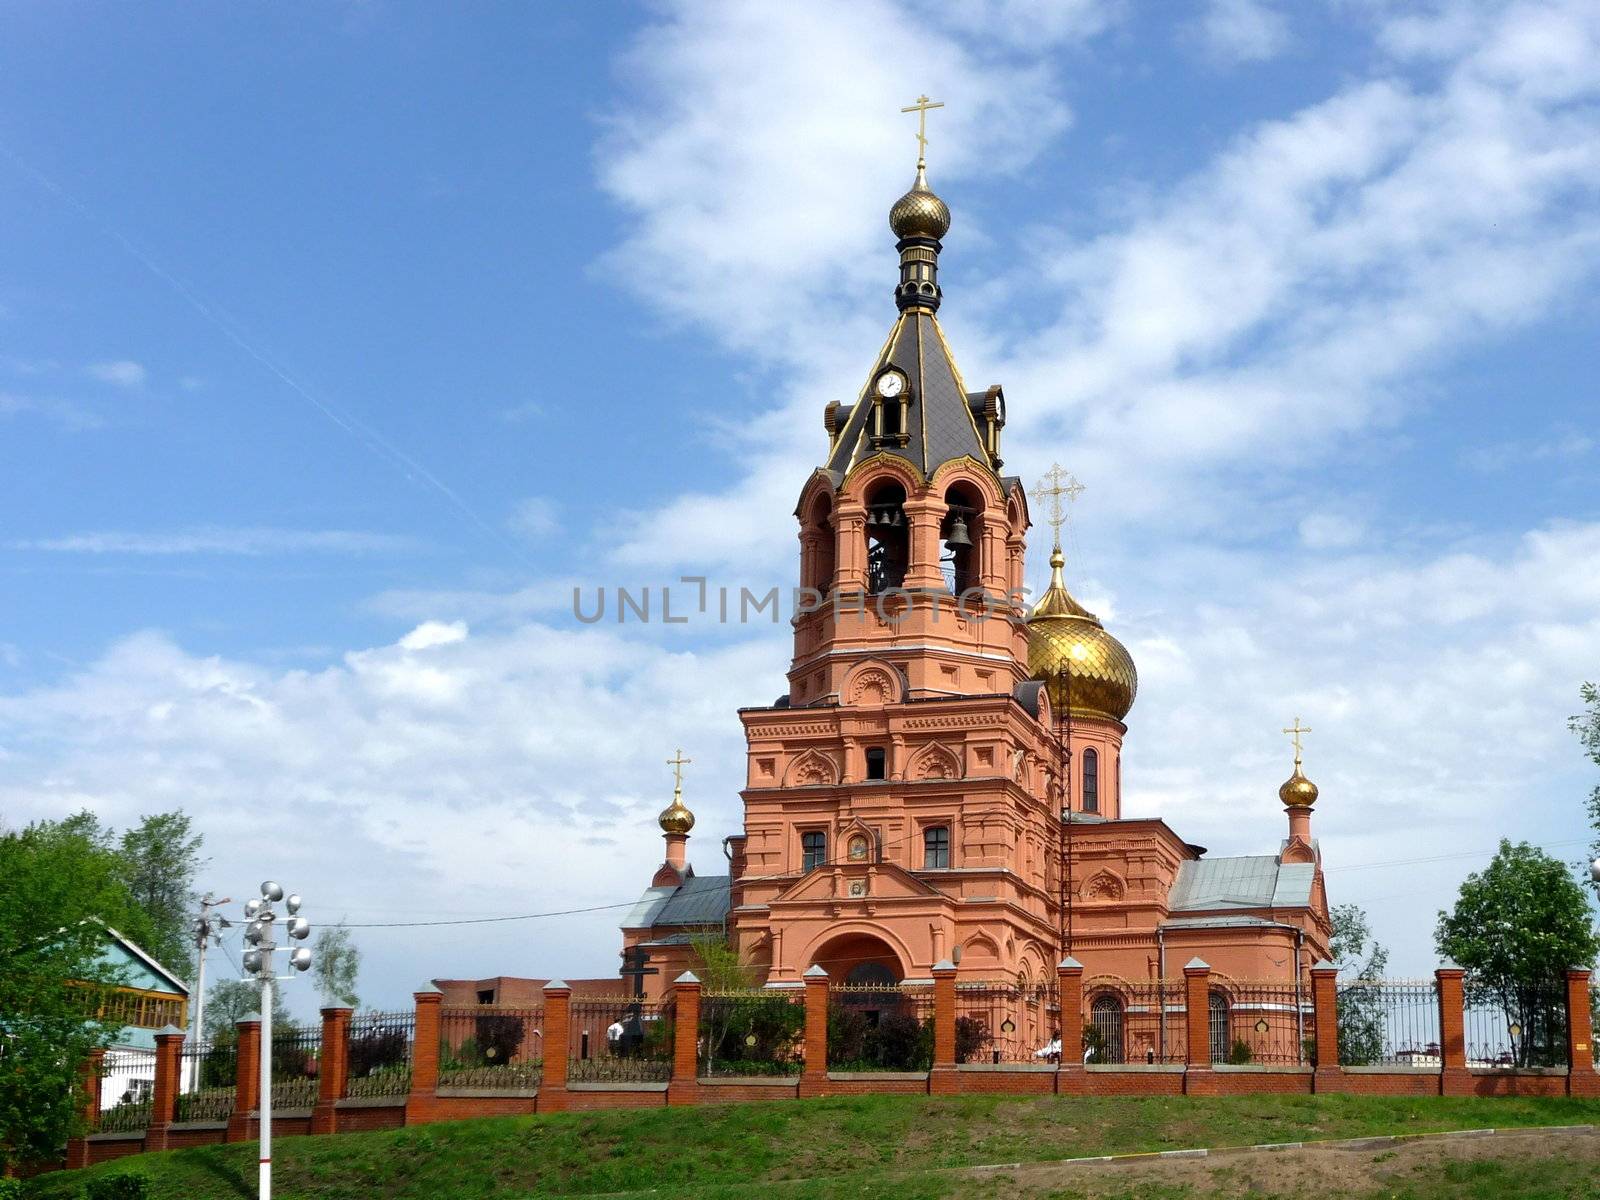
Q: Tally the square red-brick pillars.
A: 14